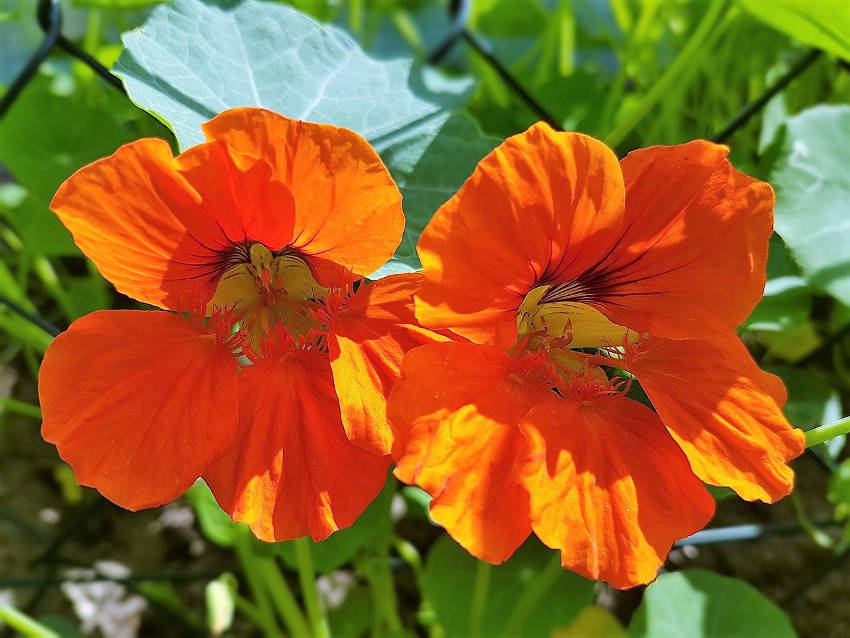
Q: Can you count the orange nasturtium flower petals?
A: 10